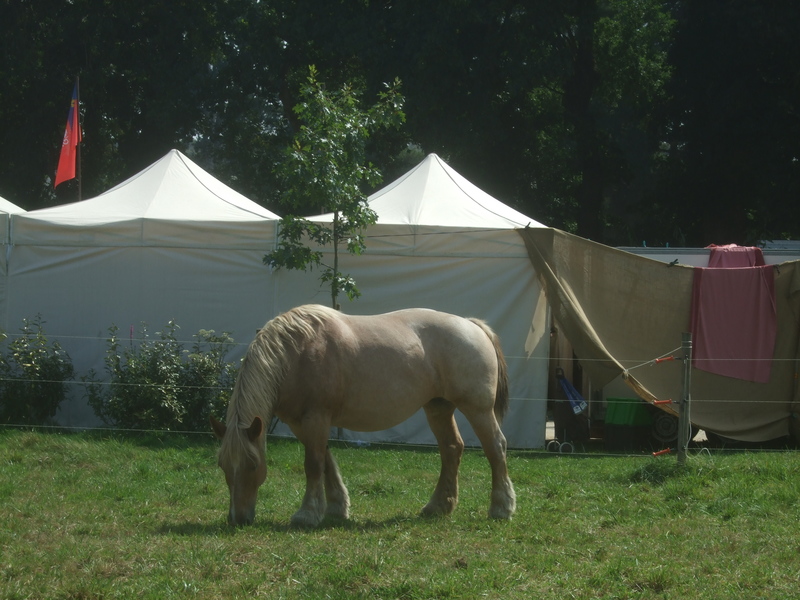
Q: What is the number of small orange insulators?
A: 3